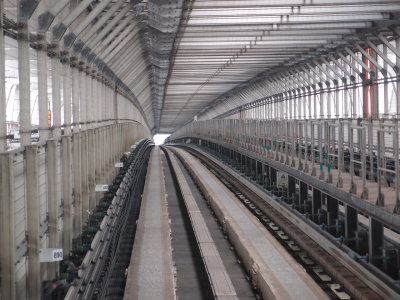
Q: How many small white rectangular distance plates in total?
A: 3